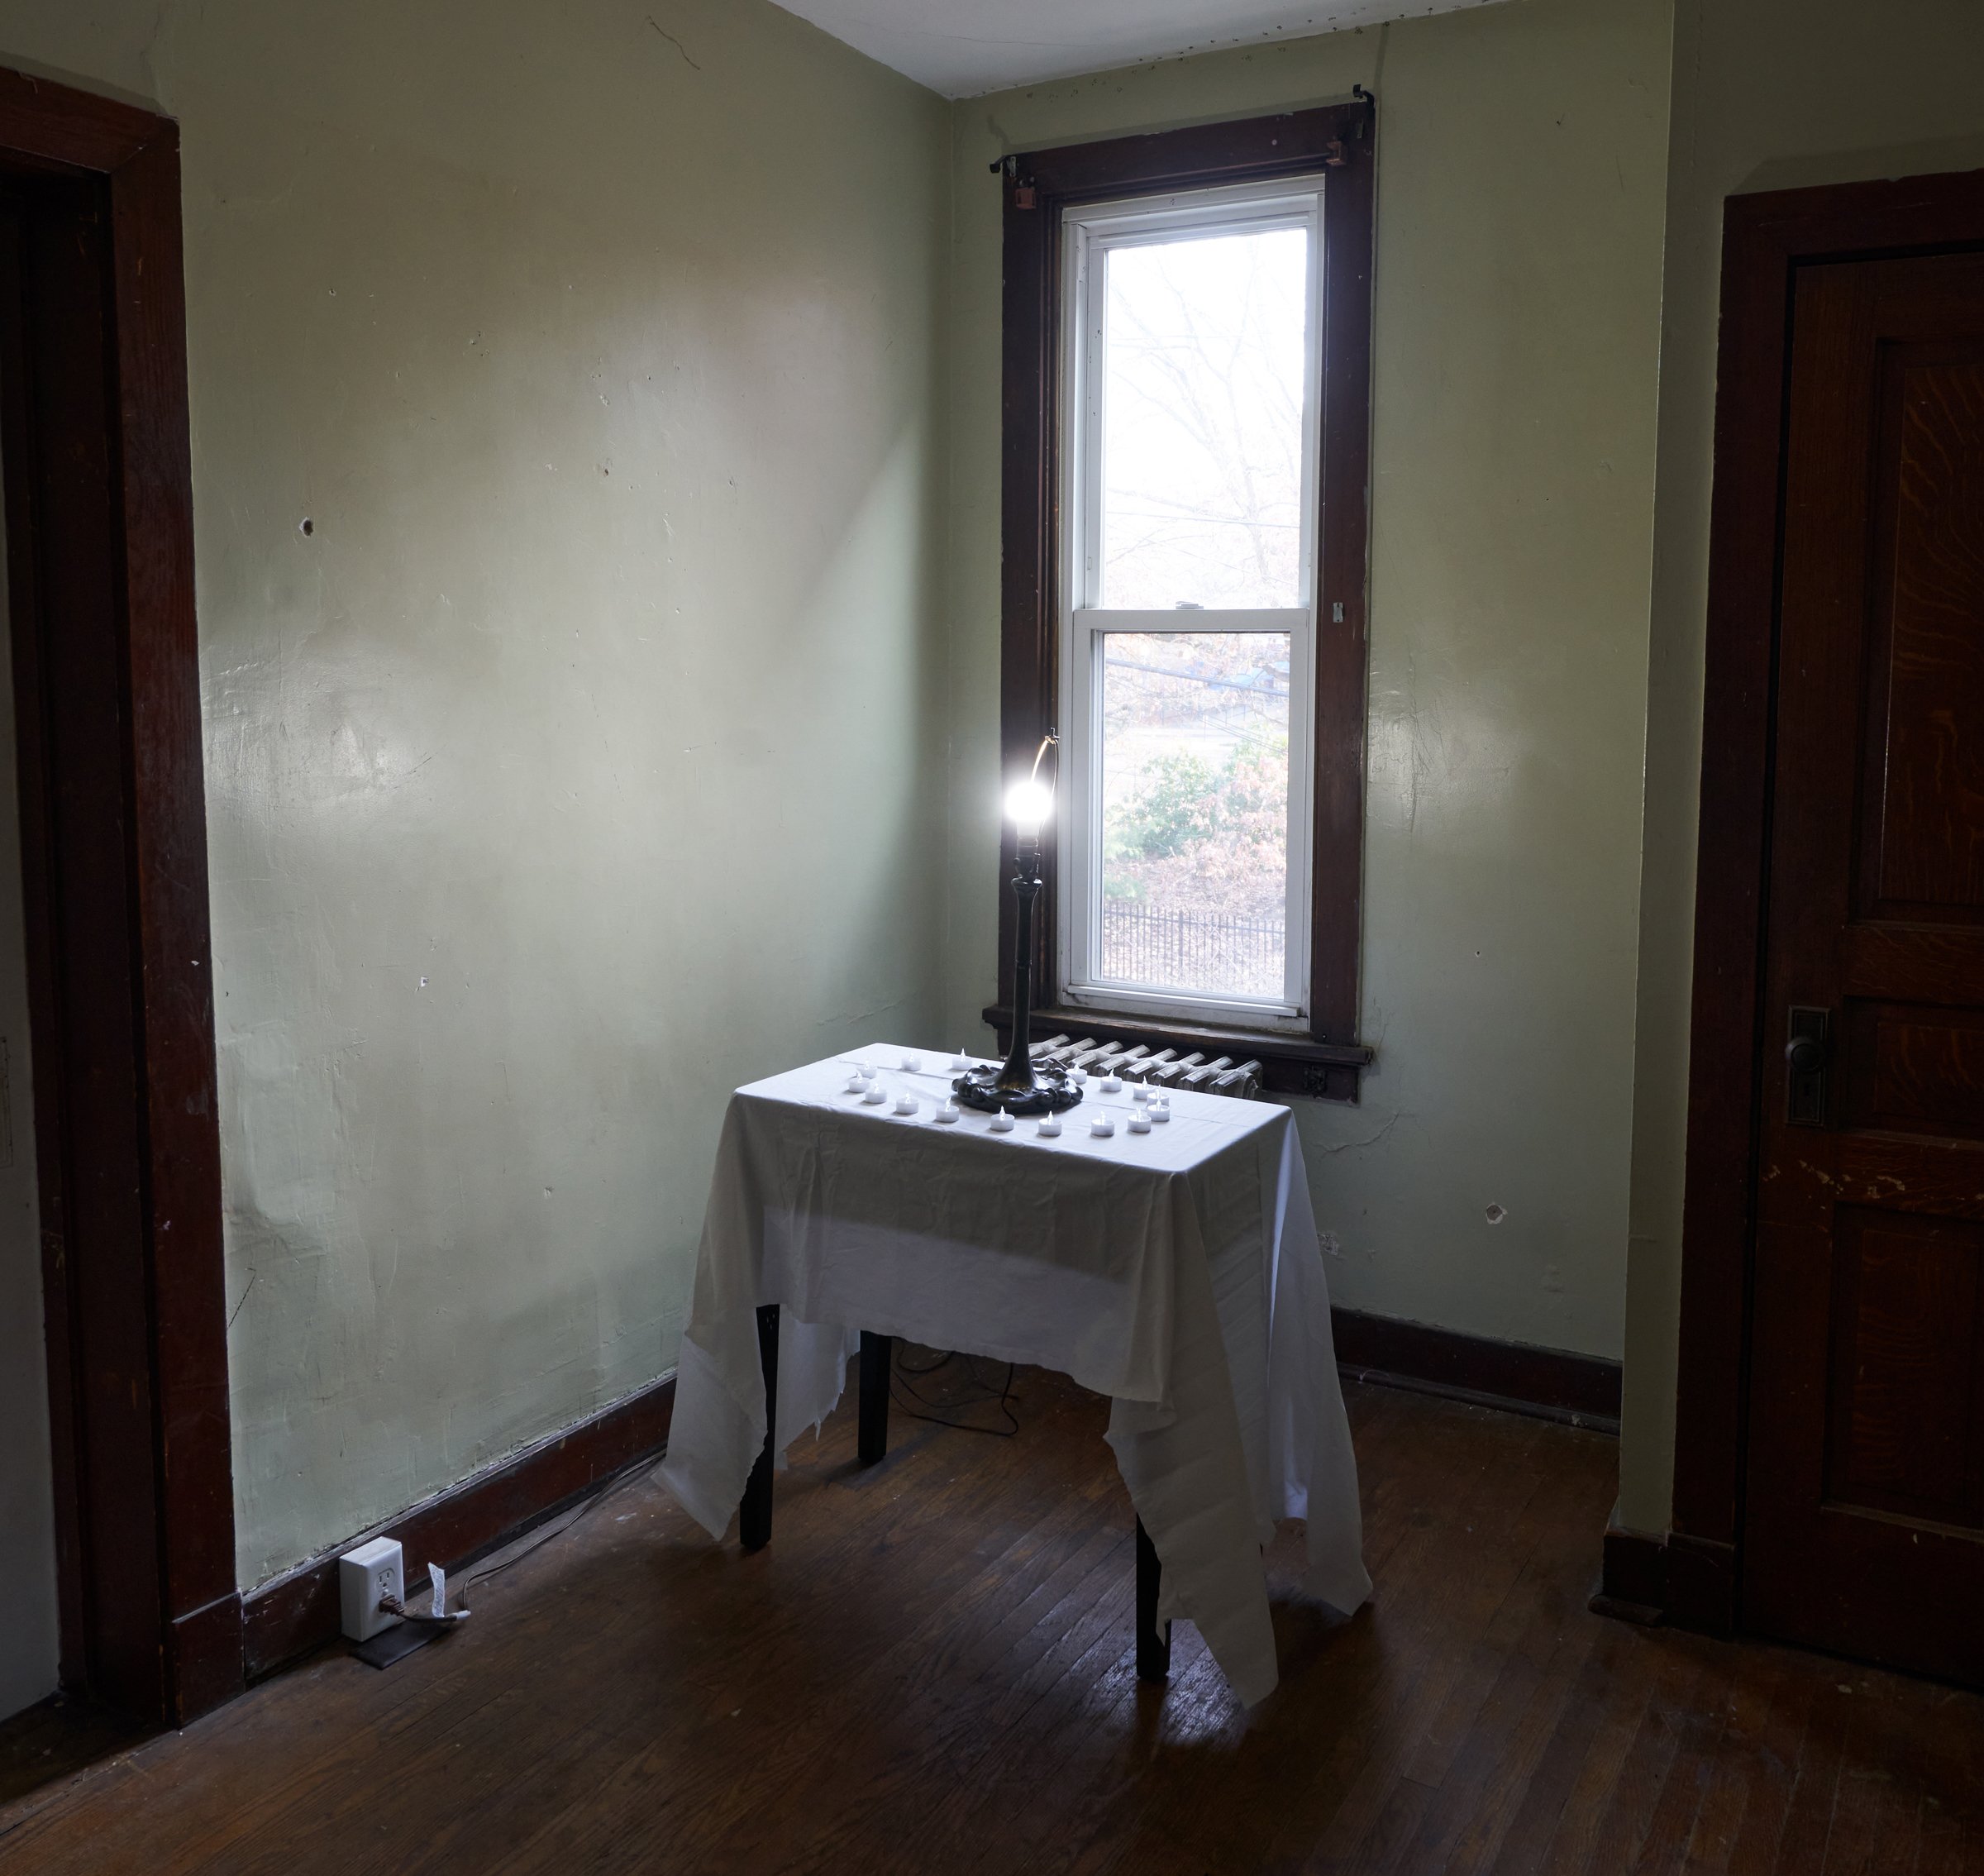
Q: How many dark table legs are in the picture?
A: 3